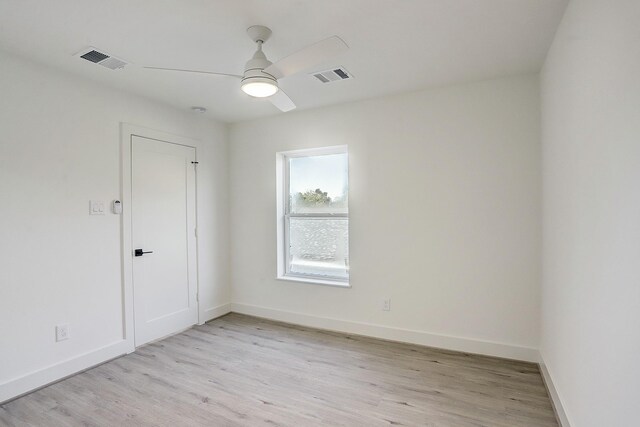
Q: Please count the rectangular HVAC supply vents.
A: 2